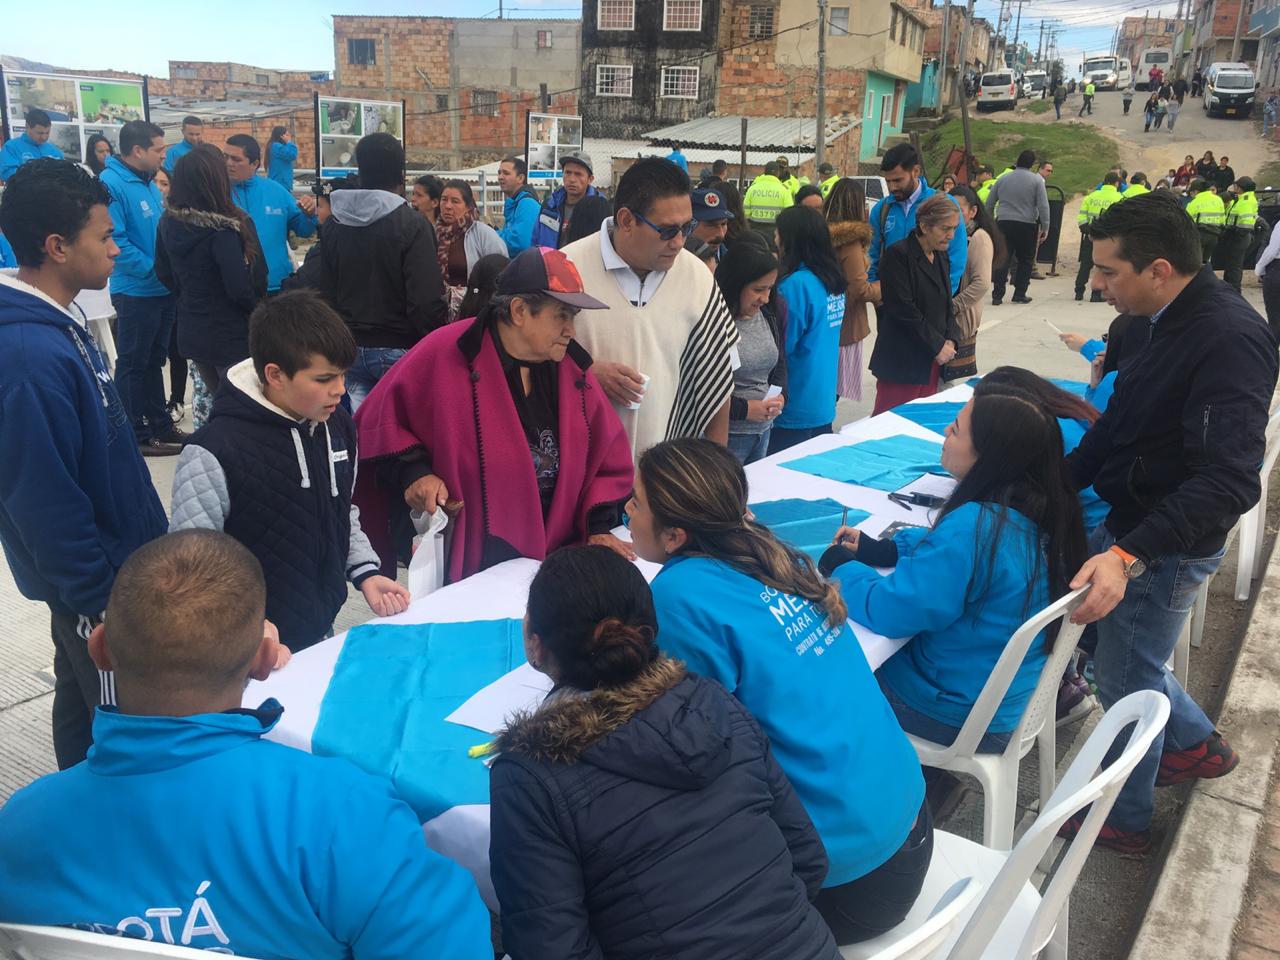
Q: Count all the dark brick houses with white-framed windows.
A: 1